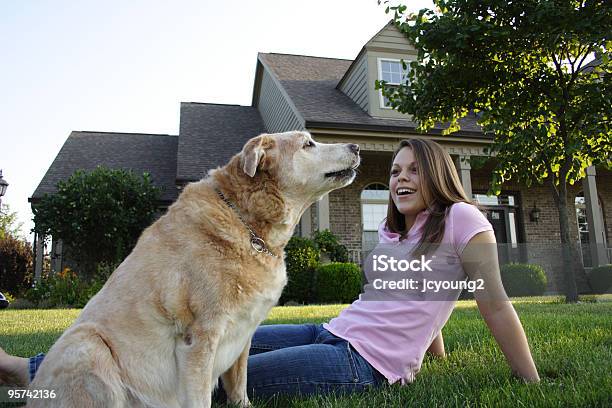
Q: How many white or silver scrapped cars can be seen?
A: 0